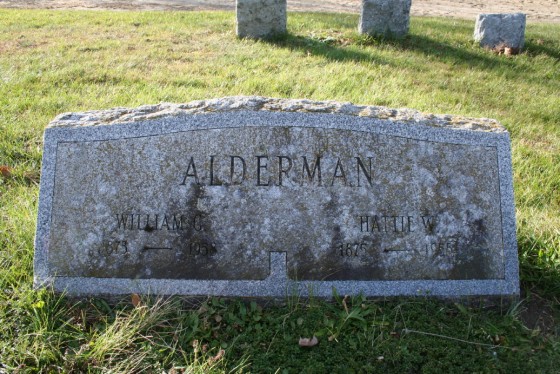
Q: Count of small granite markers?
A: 3